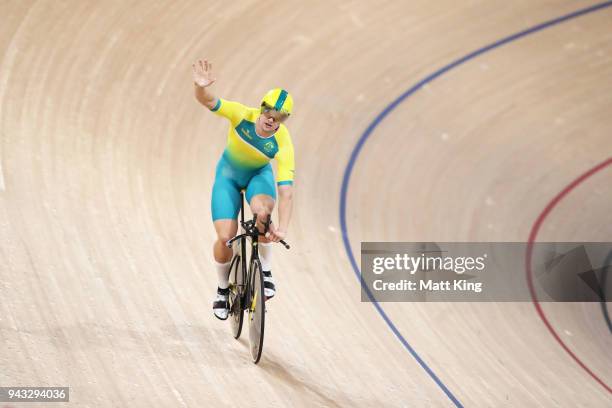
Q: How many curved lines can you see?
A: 3